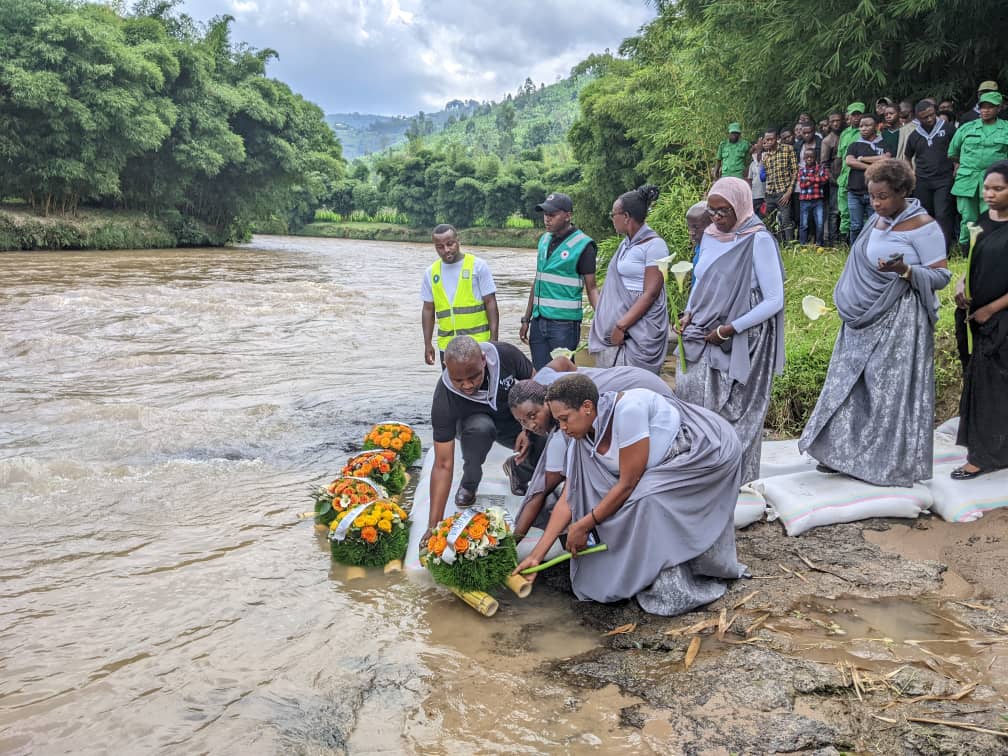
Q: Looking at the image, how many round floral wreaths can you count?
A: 5